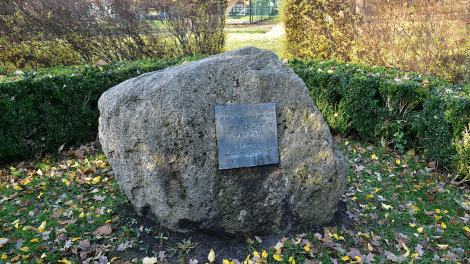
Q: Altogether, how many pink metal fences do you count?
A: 0